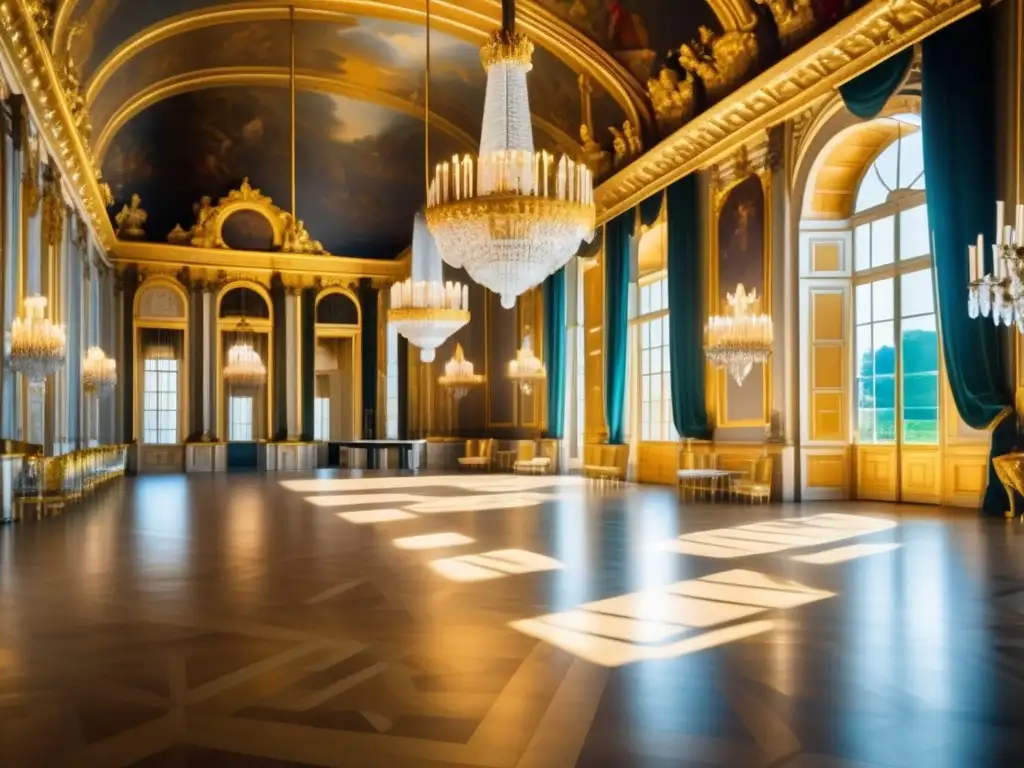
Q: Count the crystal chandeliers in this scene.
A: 9